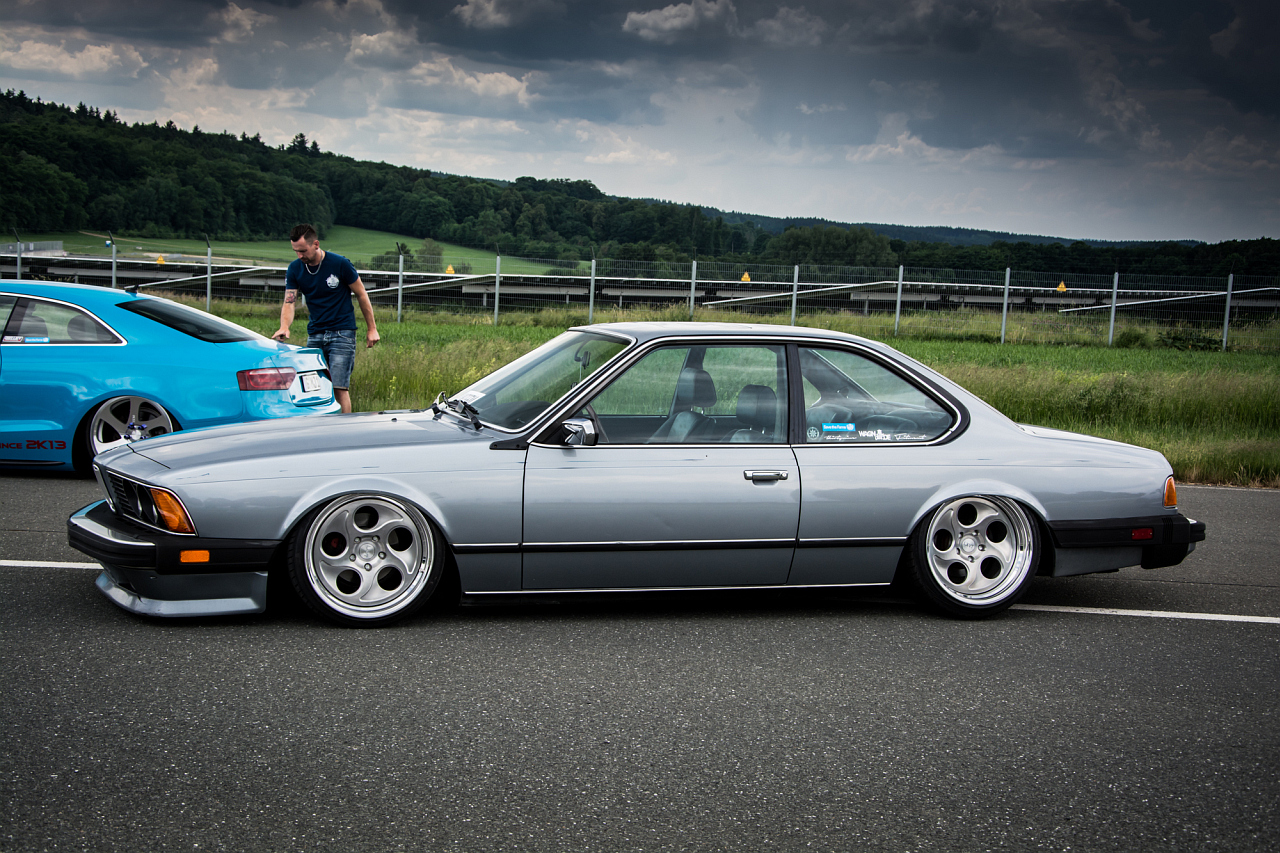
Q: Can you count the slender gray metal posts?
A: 12